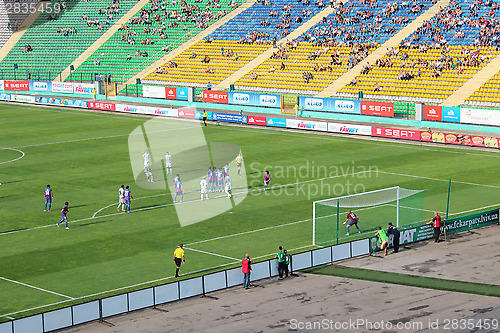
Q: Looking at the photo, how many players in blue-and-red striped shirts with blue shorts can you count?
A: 10